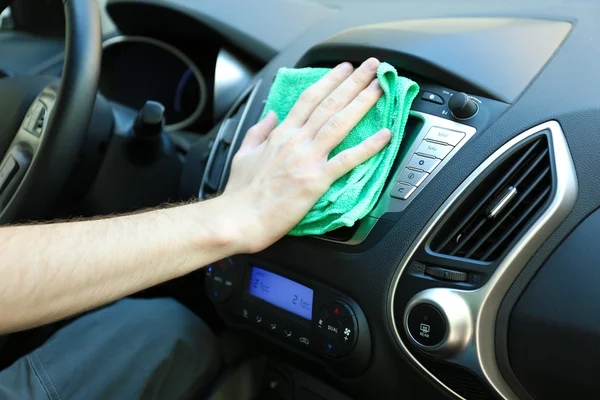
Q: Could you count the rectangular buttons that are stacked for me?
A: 5